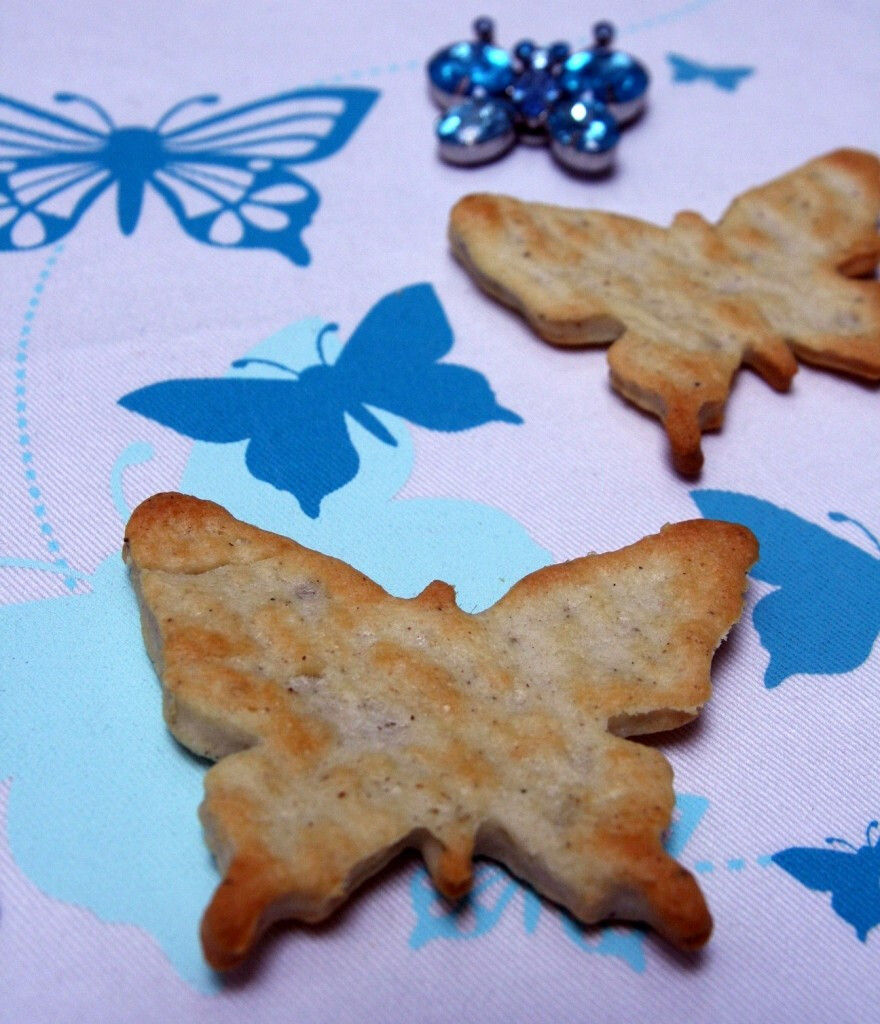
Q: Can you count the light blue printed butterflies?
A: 2